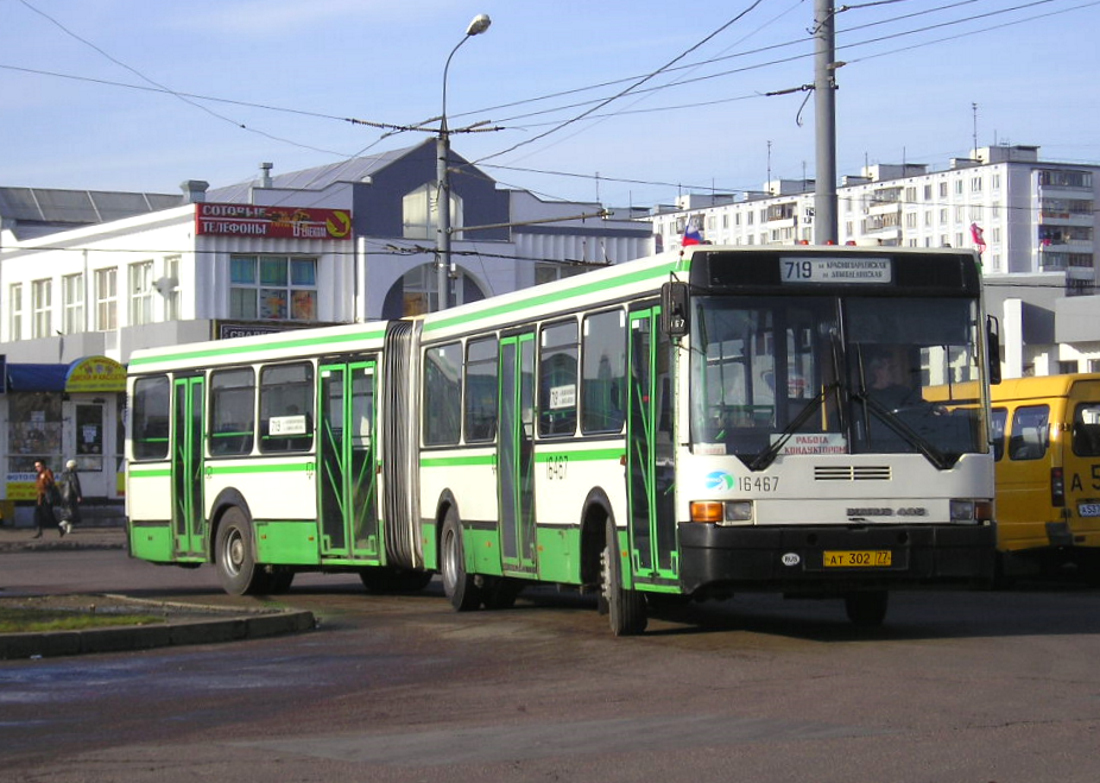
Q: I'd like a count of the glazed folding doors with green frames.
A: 4